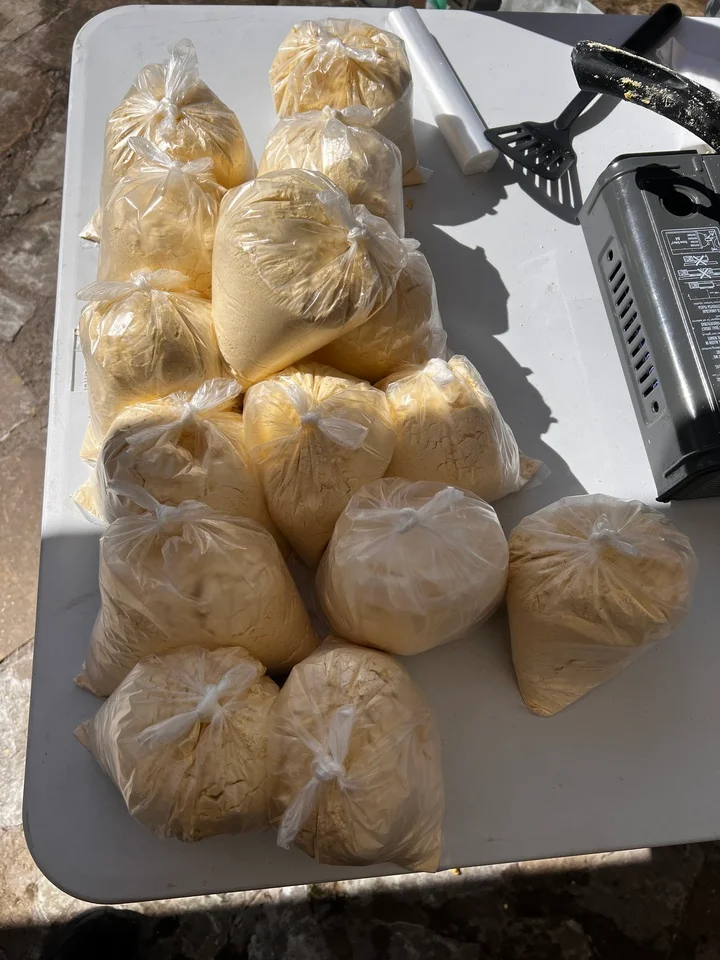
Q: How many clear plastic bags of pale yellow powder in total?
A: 15